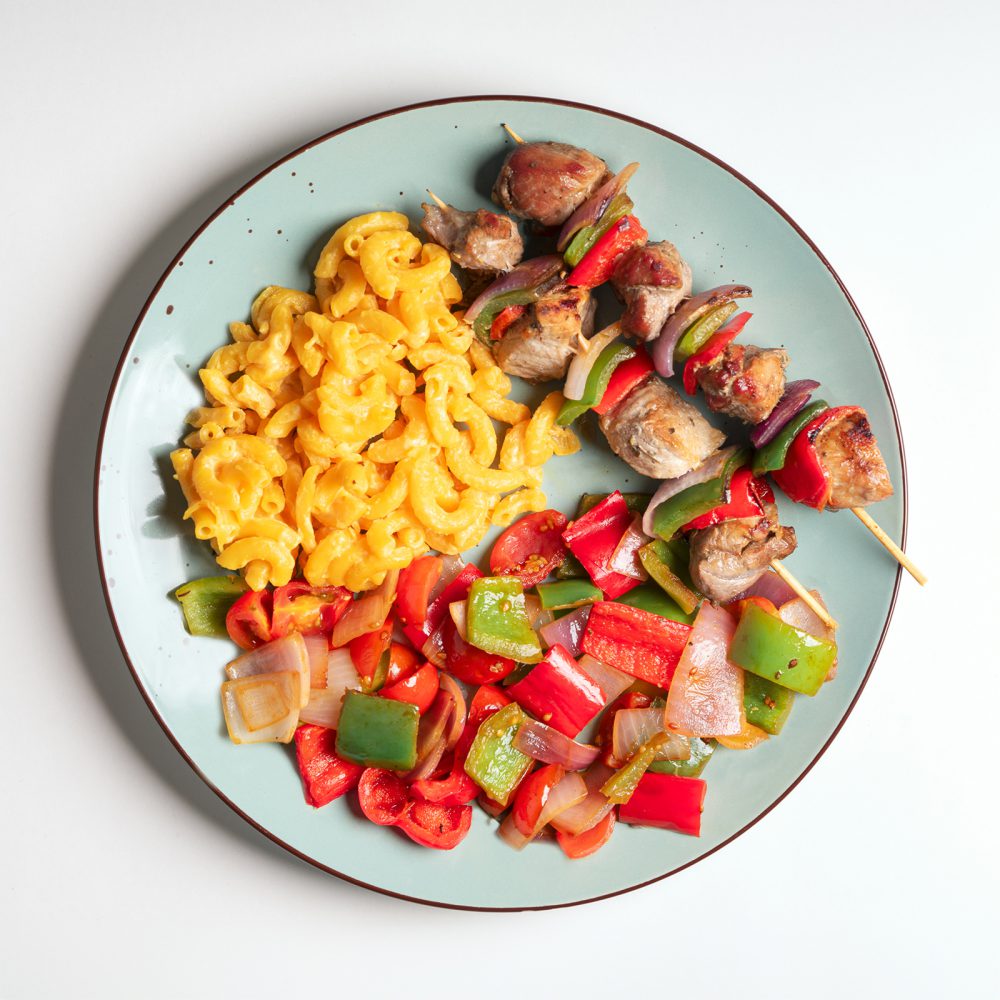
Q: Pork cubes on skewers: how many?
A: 8